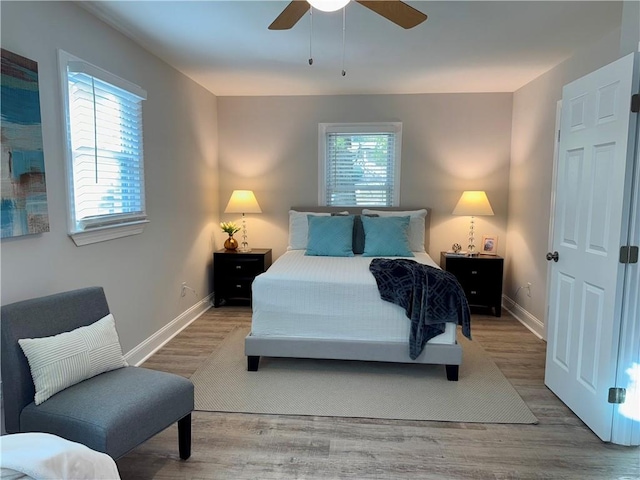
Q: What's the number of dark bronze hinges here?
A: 3